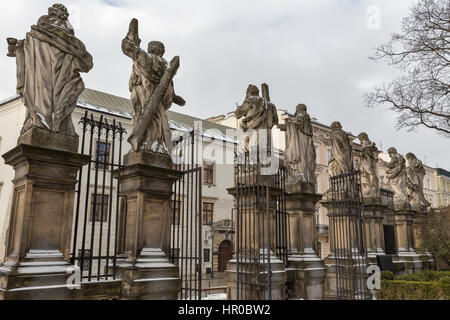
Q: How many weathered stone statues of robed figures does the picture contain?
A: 8